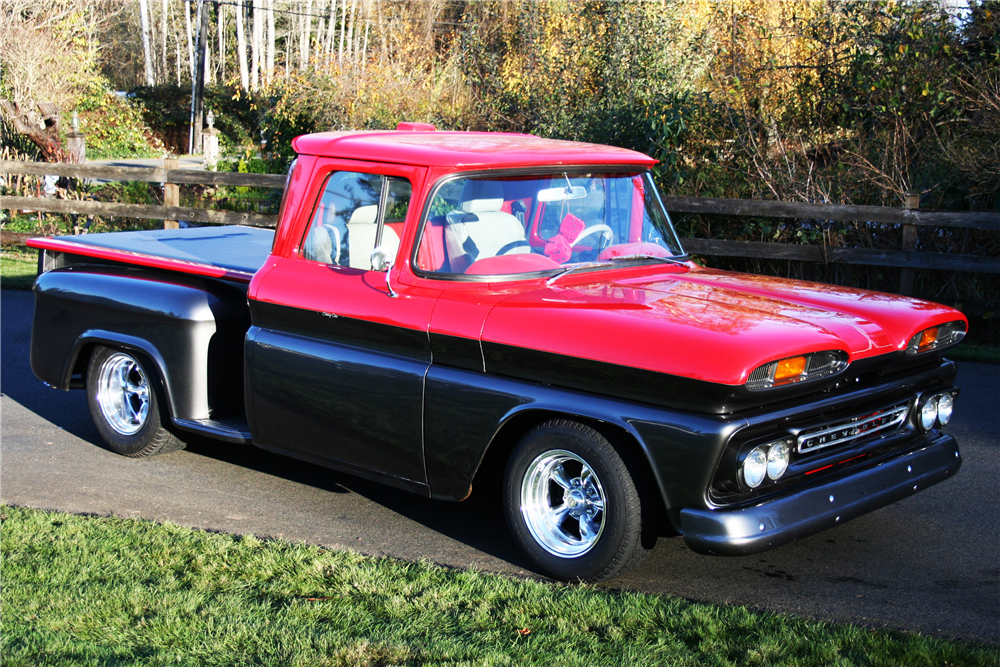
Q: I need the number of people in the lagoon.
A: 0